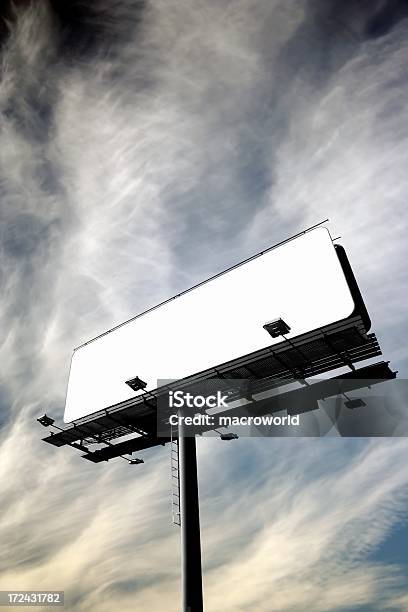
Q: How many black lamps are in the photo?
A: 6